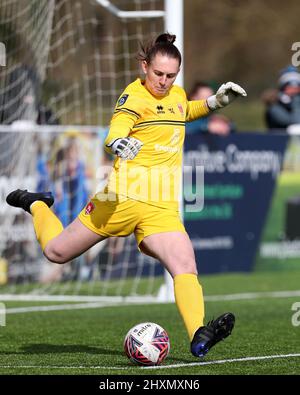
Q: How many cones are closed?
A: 0